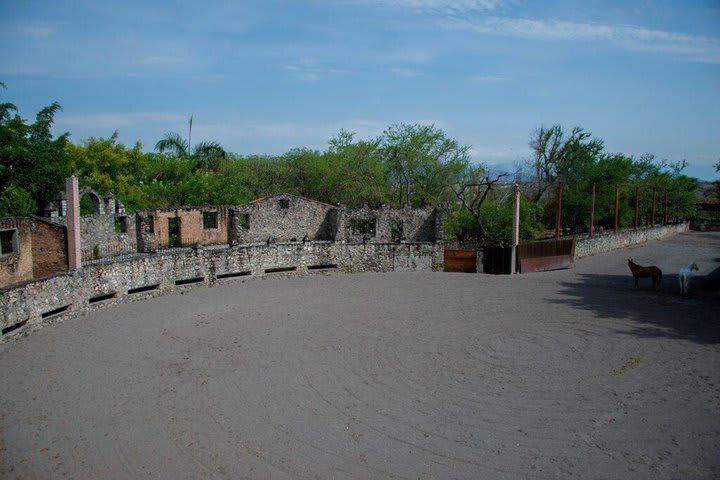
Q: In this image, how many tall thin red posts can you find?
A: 6